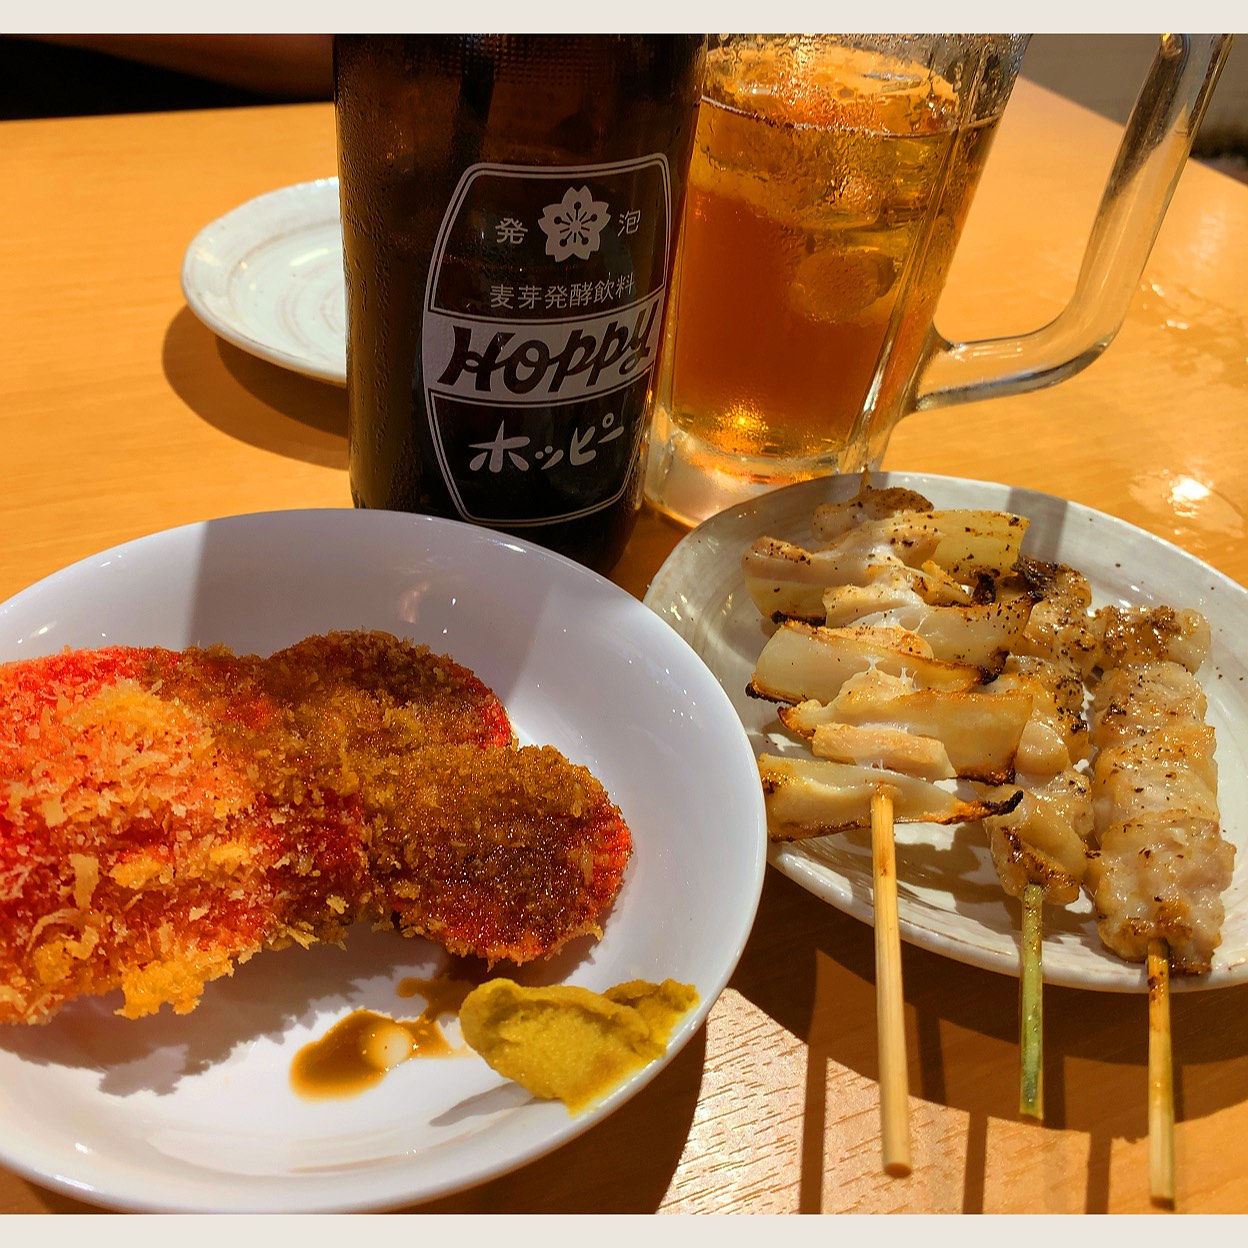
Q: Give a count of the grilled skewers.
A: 3